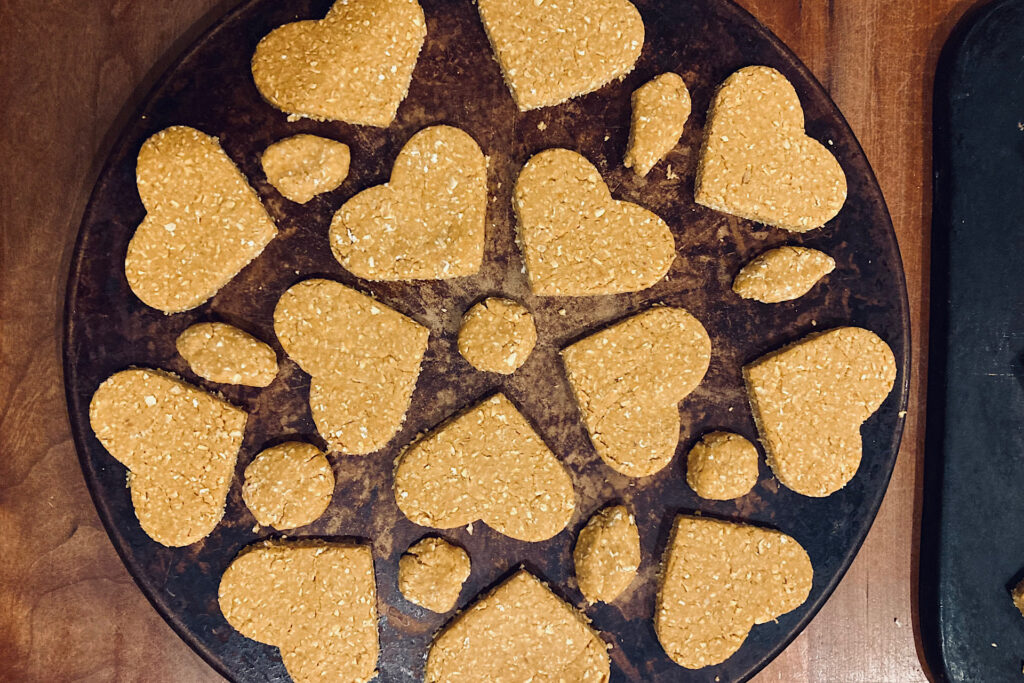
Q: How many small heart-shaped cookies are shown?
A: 0